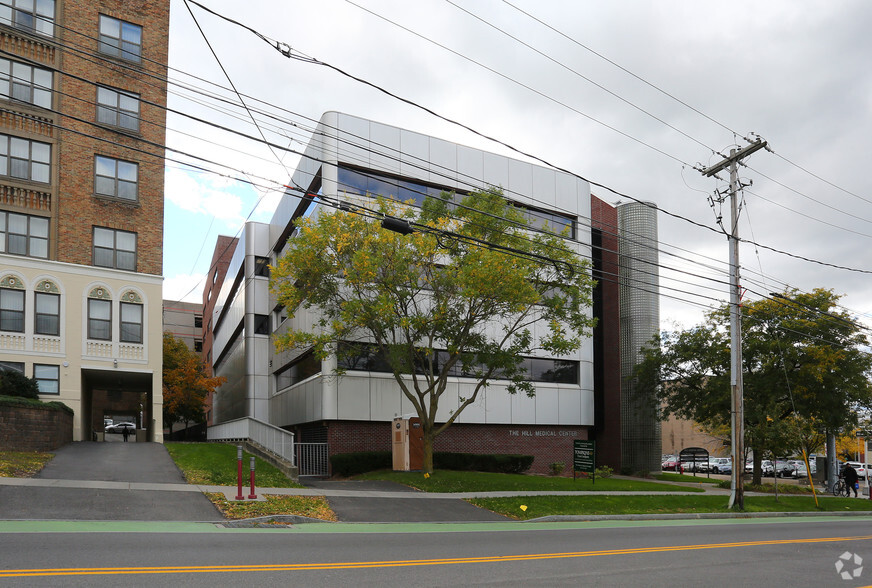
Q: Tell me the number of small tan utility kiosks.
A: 1